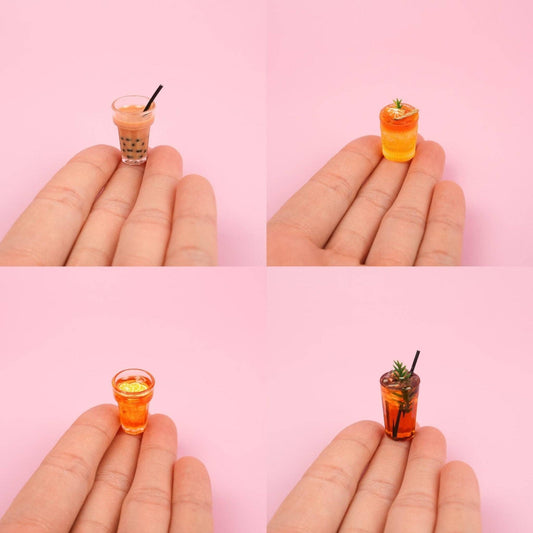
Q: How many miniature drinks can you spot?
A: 4